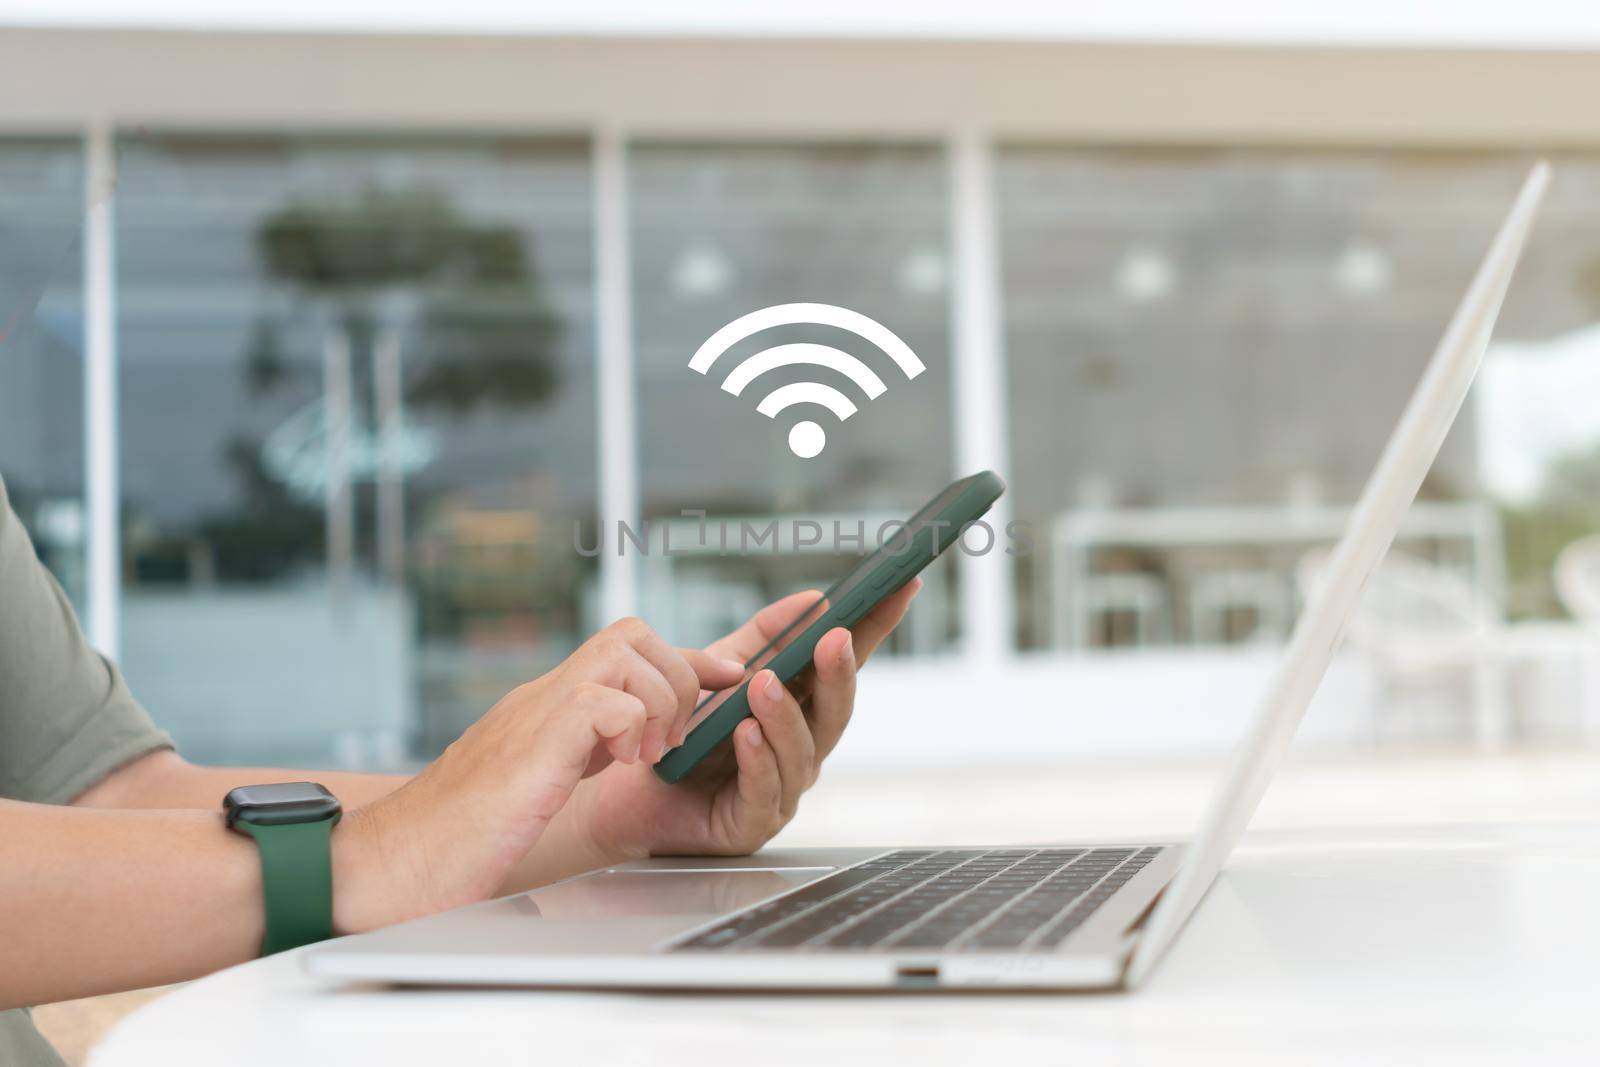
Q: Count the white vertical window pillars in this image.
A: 3